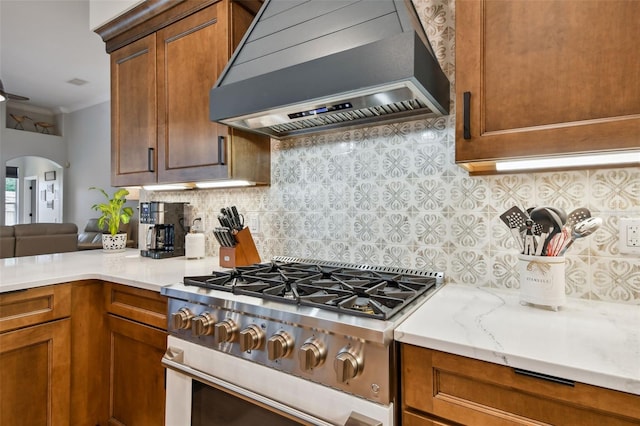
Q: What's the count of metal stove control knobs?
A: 7